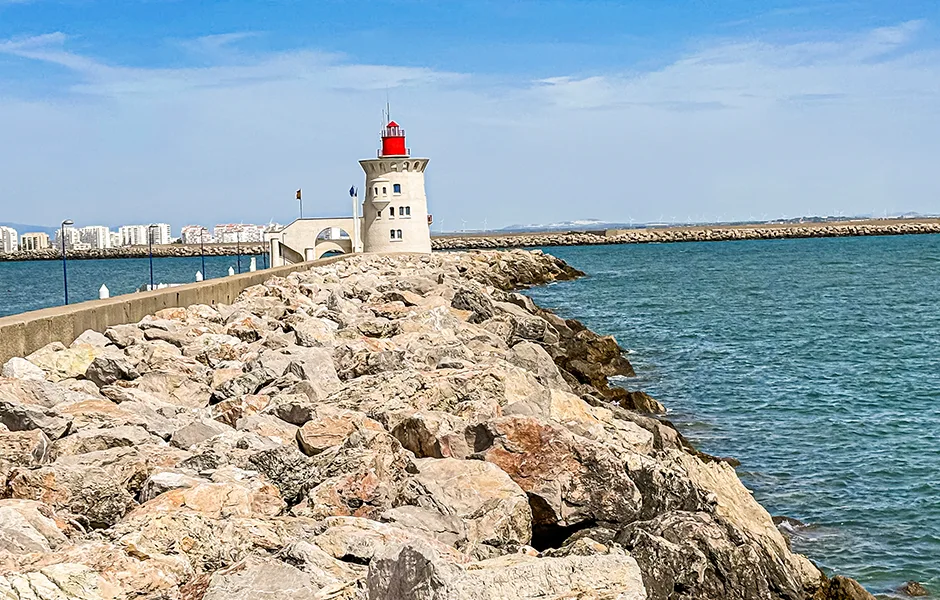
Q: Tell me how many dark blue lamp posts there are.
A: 5